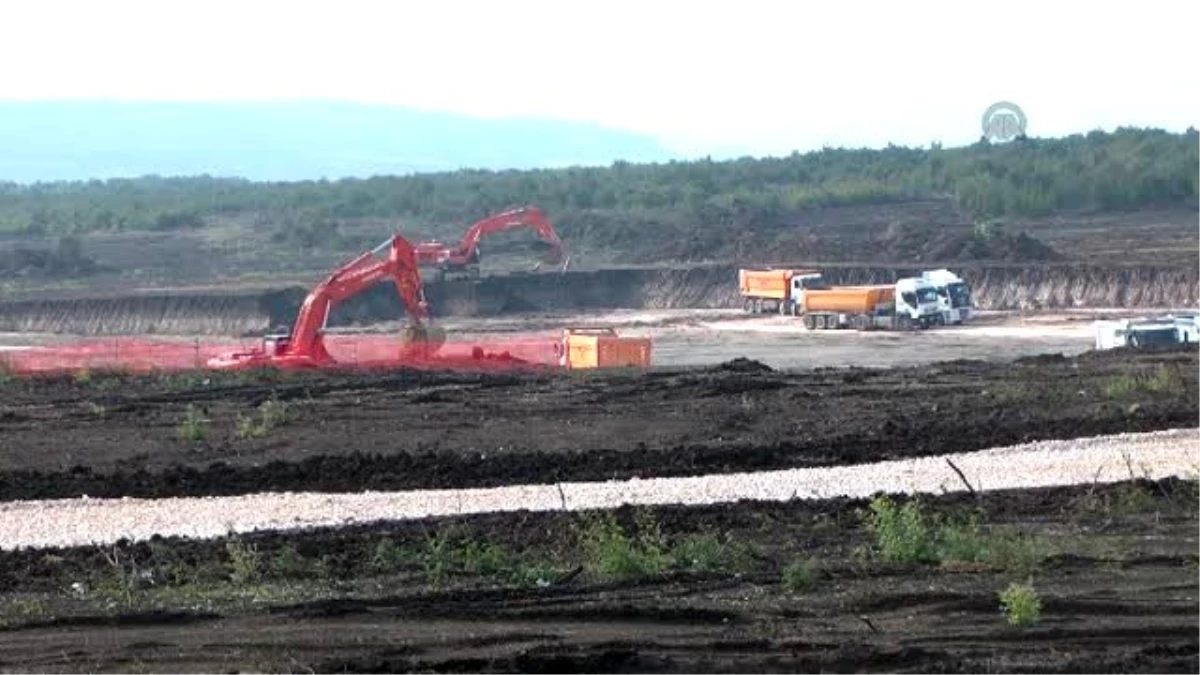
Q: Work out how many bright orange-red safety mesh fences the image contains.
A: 1